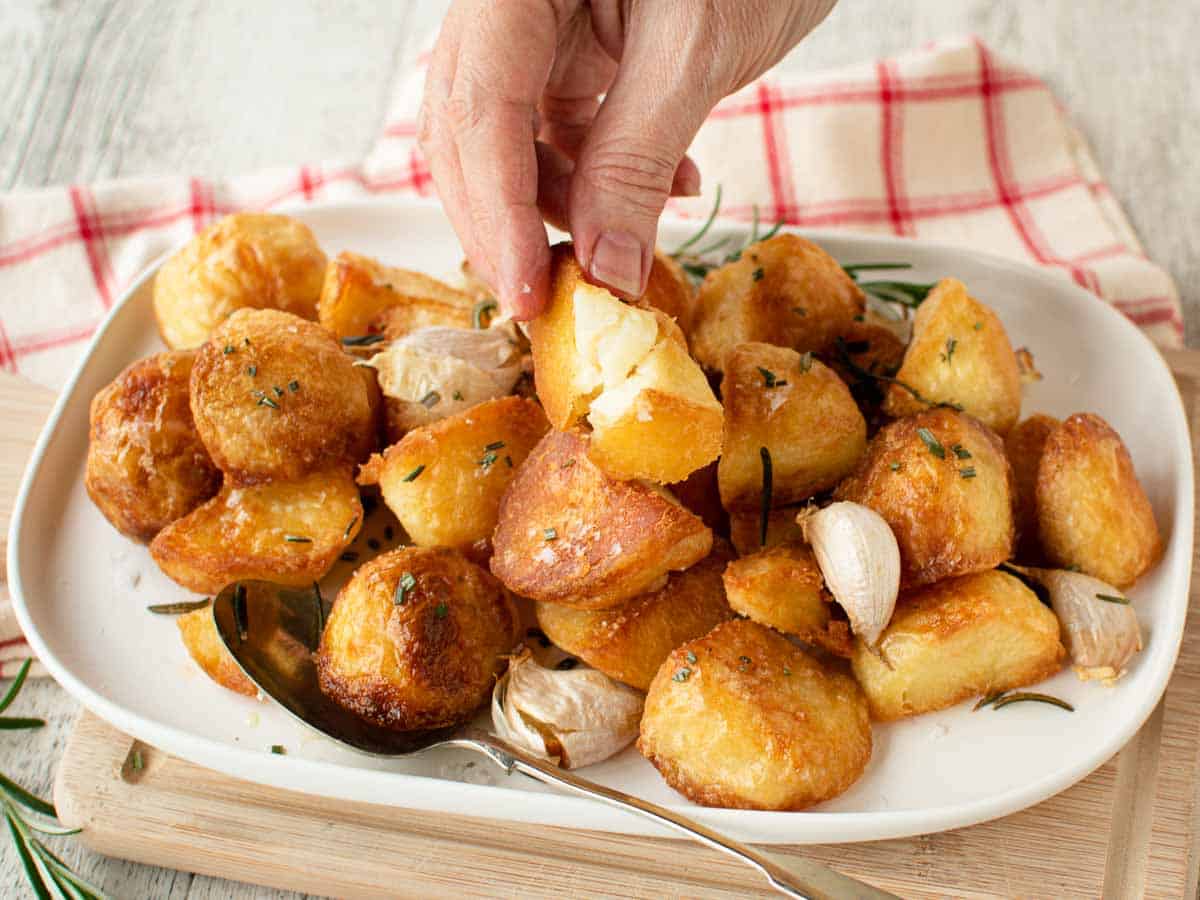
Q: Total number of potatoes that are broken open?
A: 1